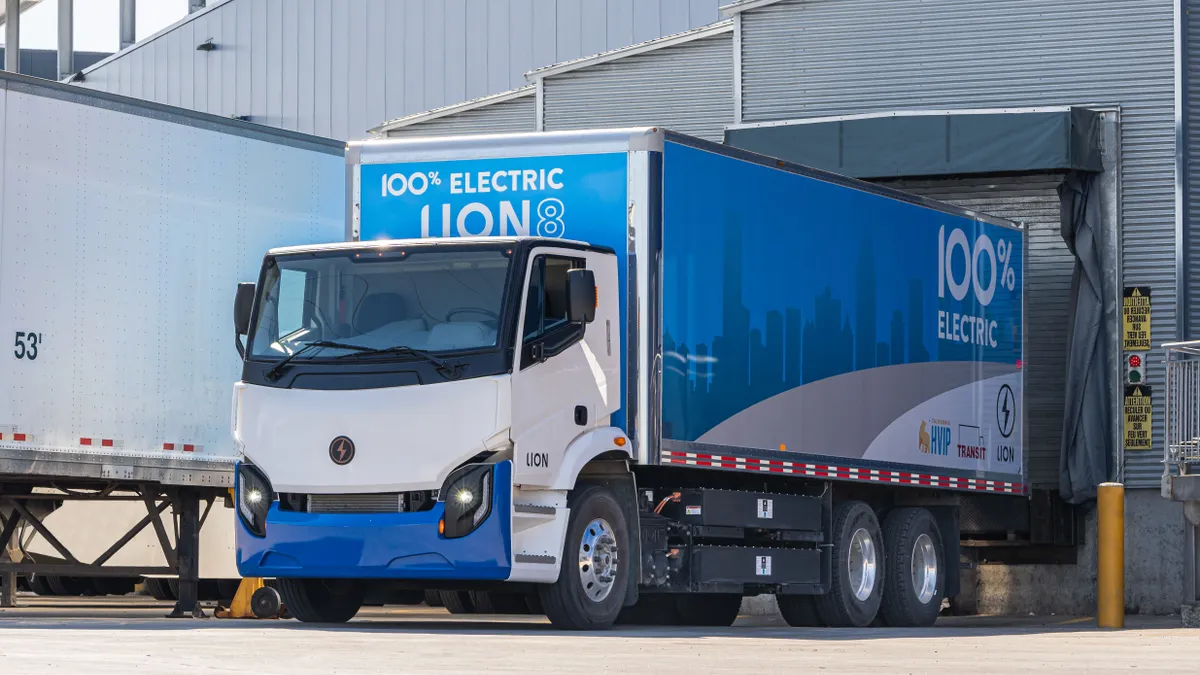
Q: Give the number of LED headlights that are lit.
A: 2